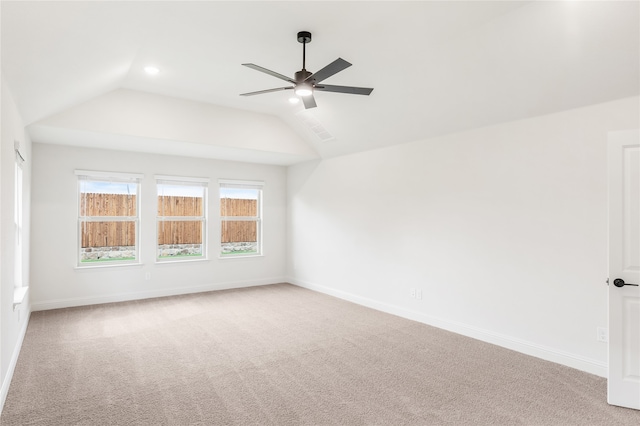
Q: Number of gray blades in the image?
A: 5